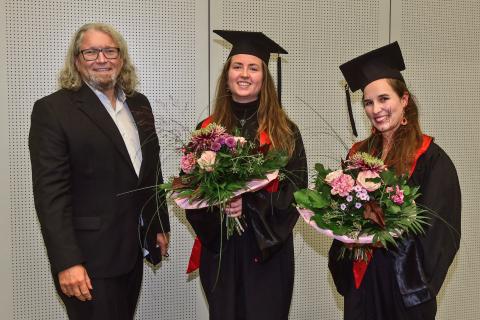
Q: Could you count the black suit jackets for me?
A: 1